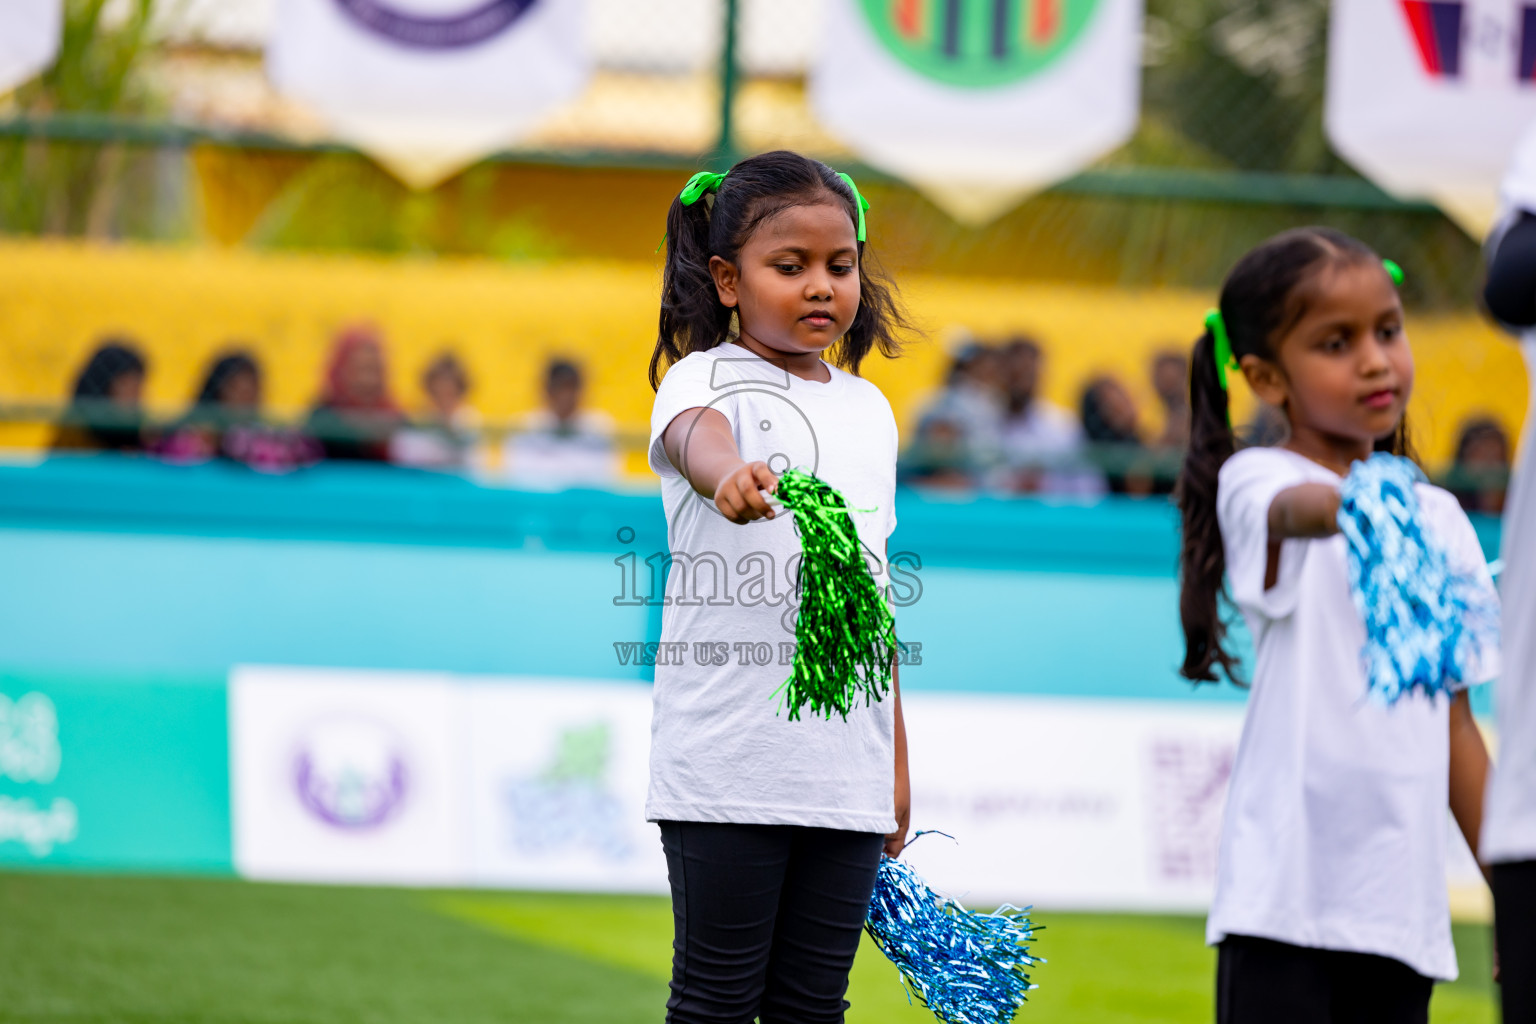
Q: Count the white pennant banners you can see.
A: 4